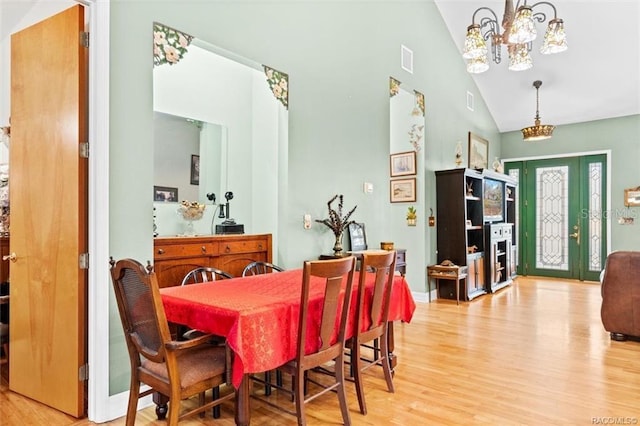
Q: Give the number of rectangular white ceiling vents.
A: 2